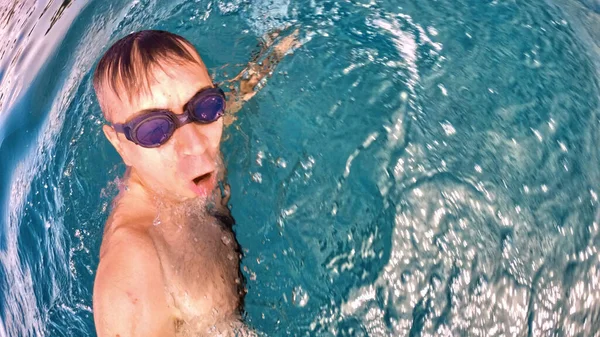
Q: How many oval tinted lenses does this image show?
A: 2